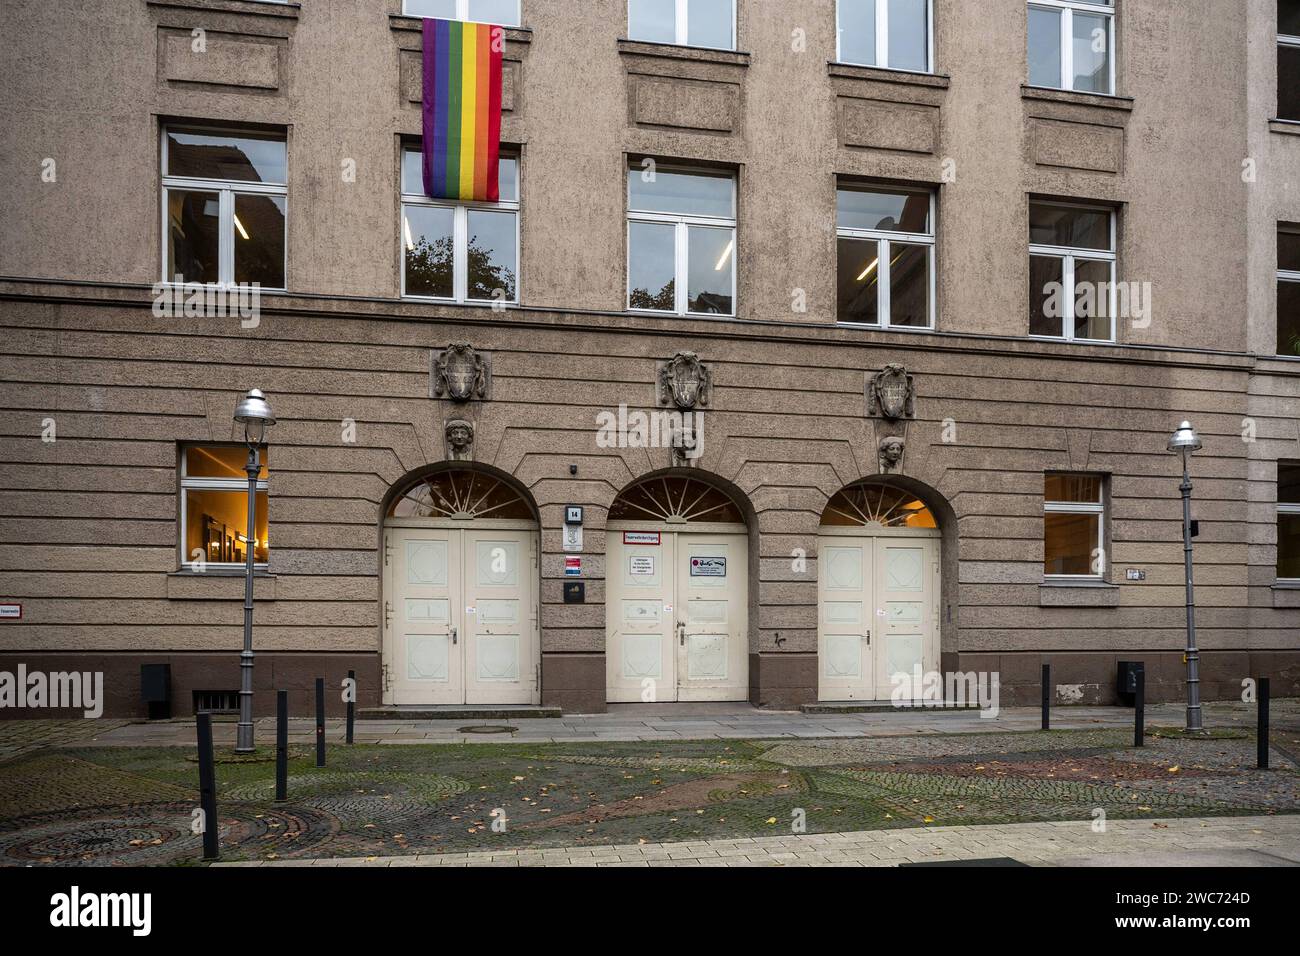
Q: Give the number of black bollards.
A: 7